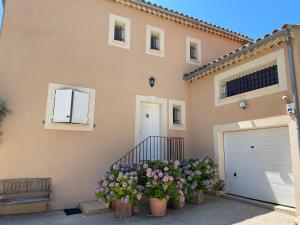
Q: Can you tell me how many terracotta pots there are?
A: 4